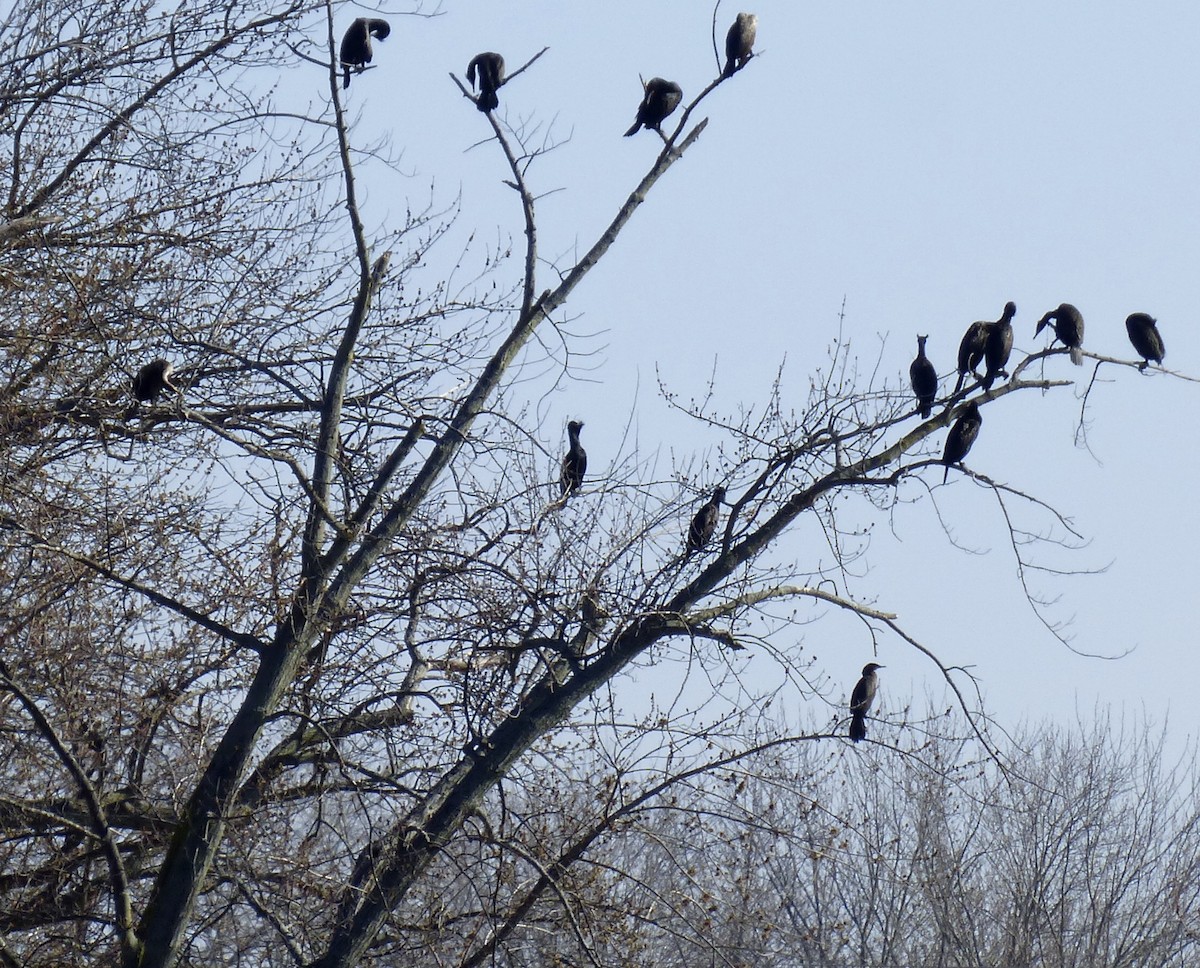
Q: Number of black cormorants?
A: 14